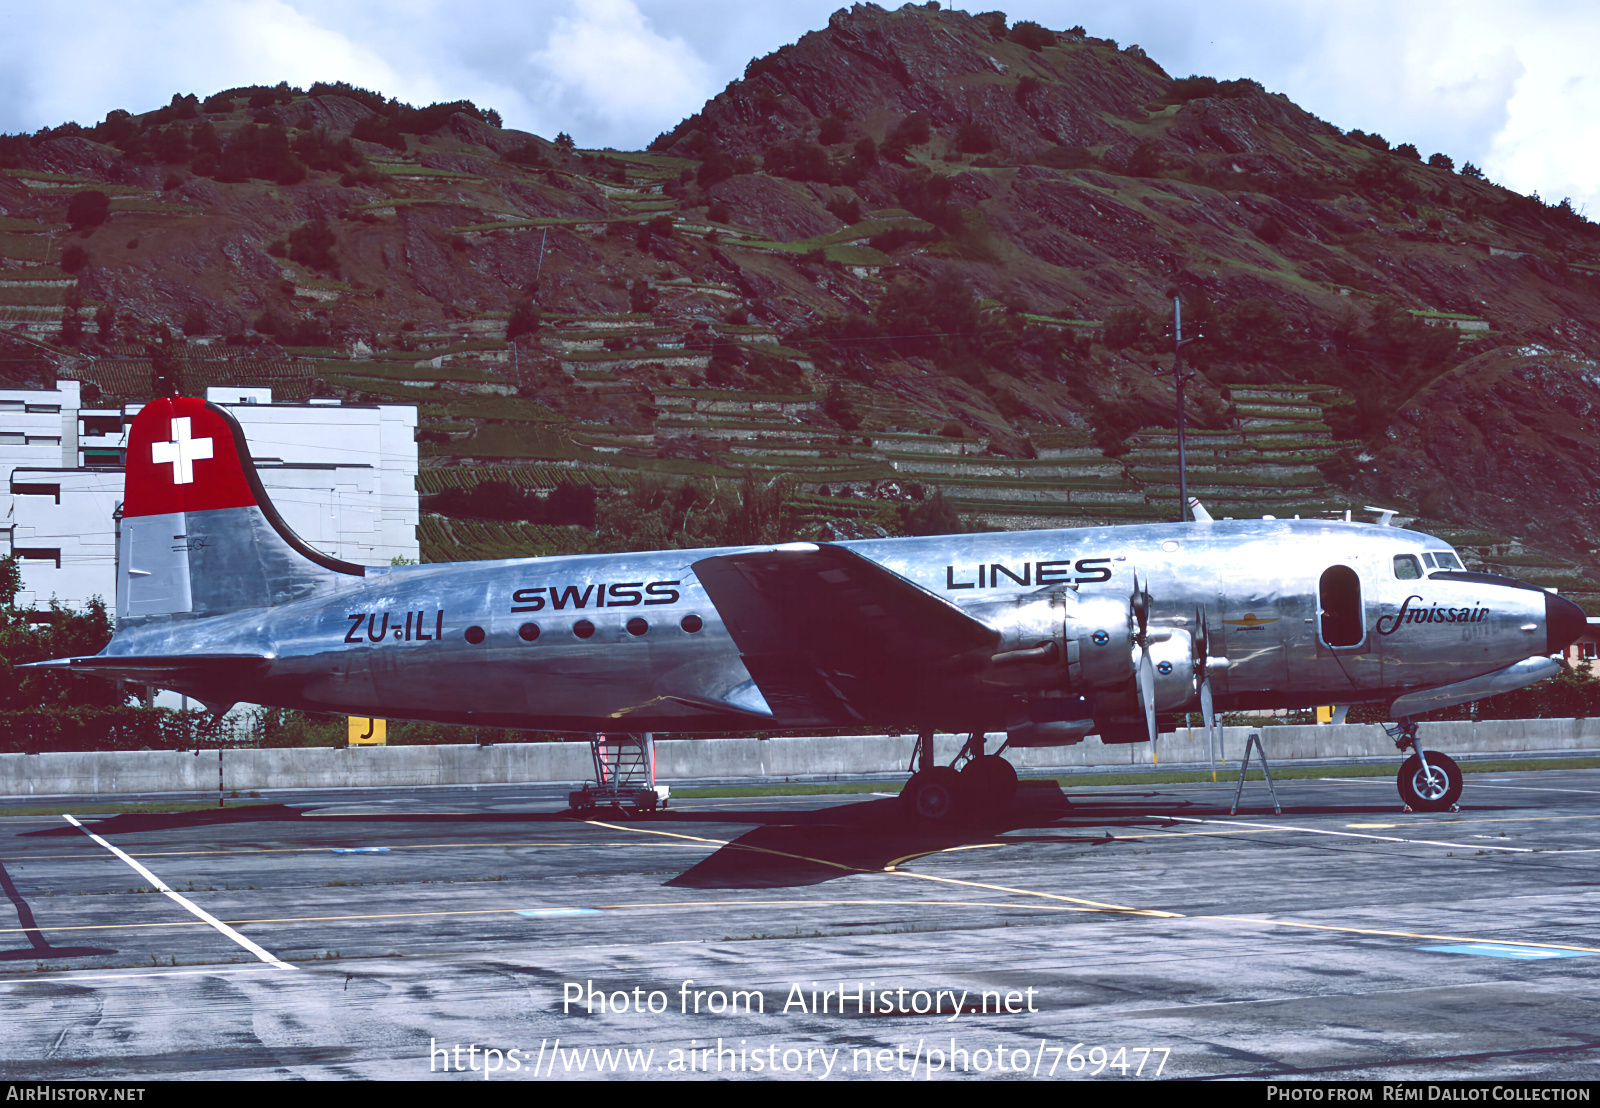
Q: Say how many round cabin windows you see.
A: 5